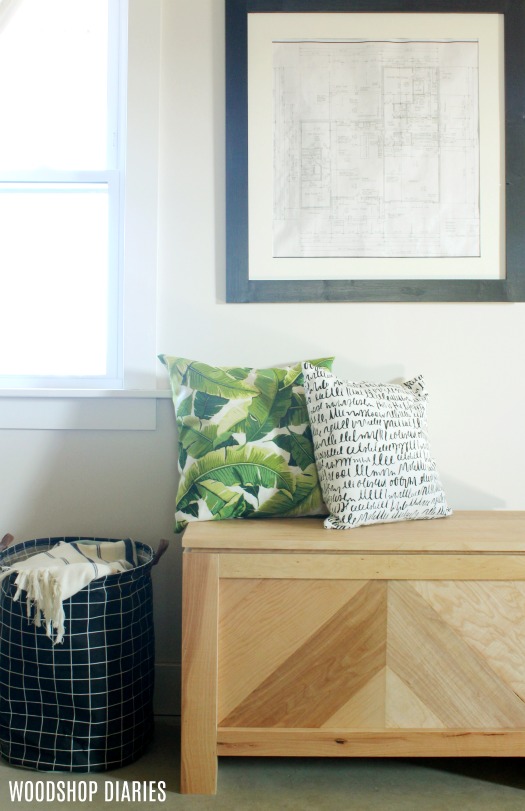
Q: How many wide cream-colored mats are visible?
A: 1